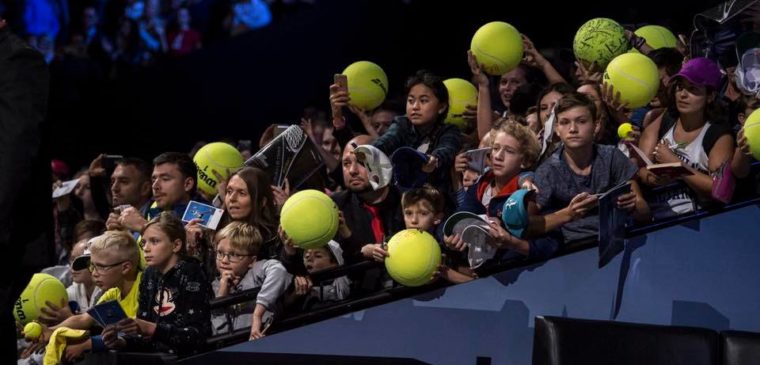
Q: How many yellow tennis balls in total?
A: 13